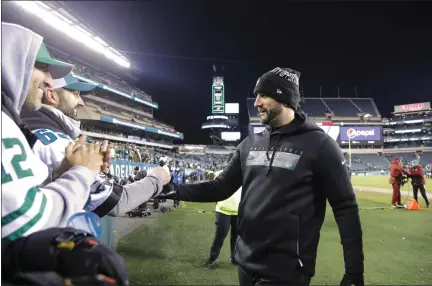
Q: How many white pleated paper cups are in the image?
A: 0